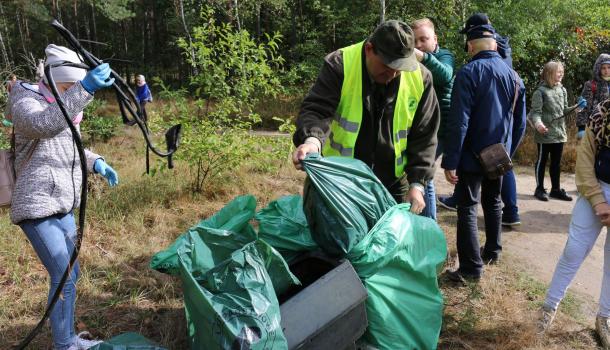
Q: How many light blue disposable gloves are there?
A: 3